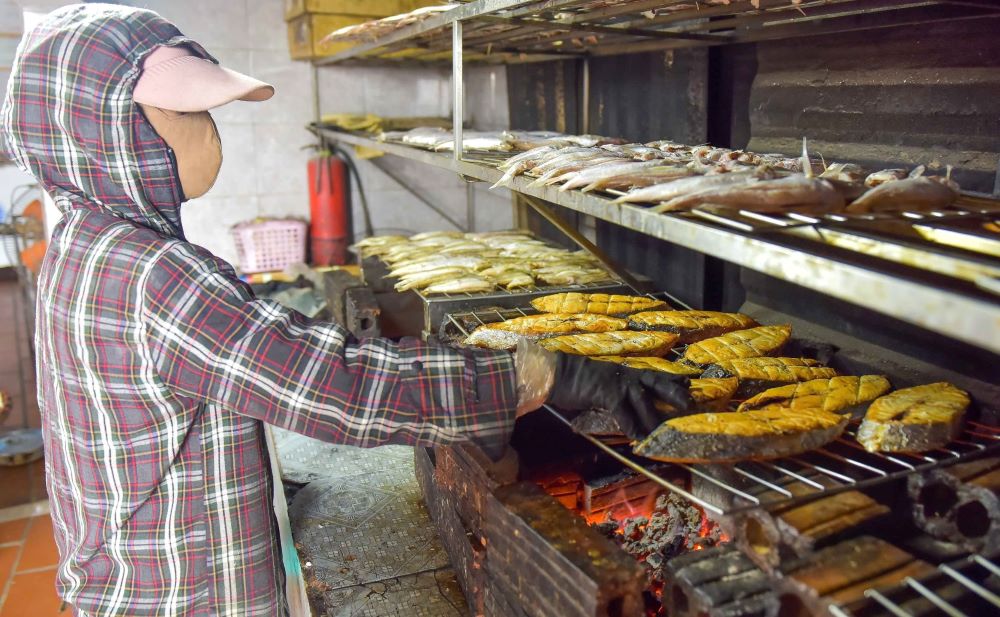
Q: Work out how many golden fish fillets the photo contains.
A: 11